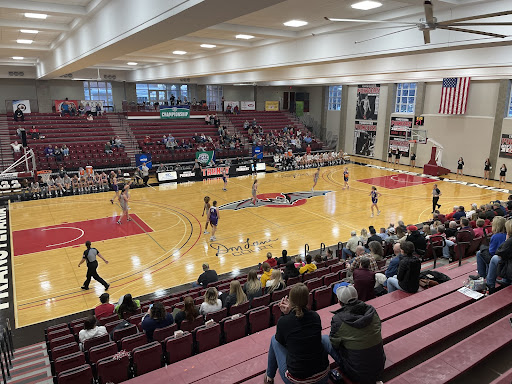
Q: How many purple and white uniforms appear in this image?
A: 5